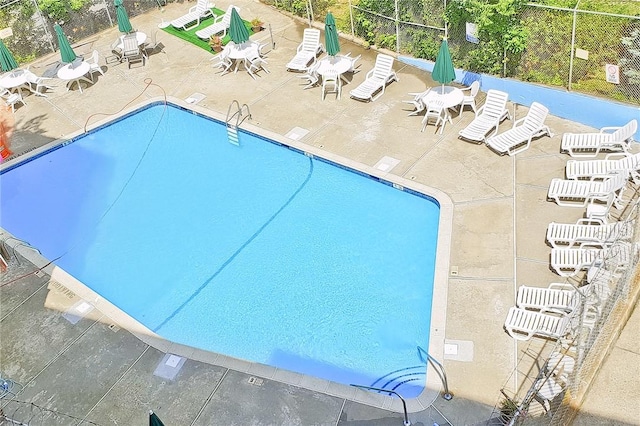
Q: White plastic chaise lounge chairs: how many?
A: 13